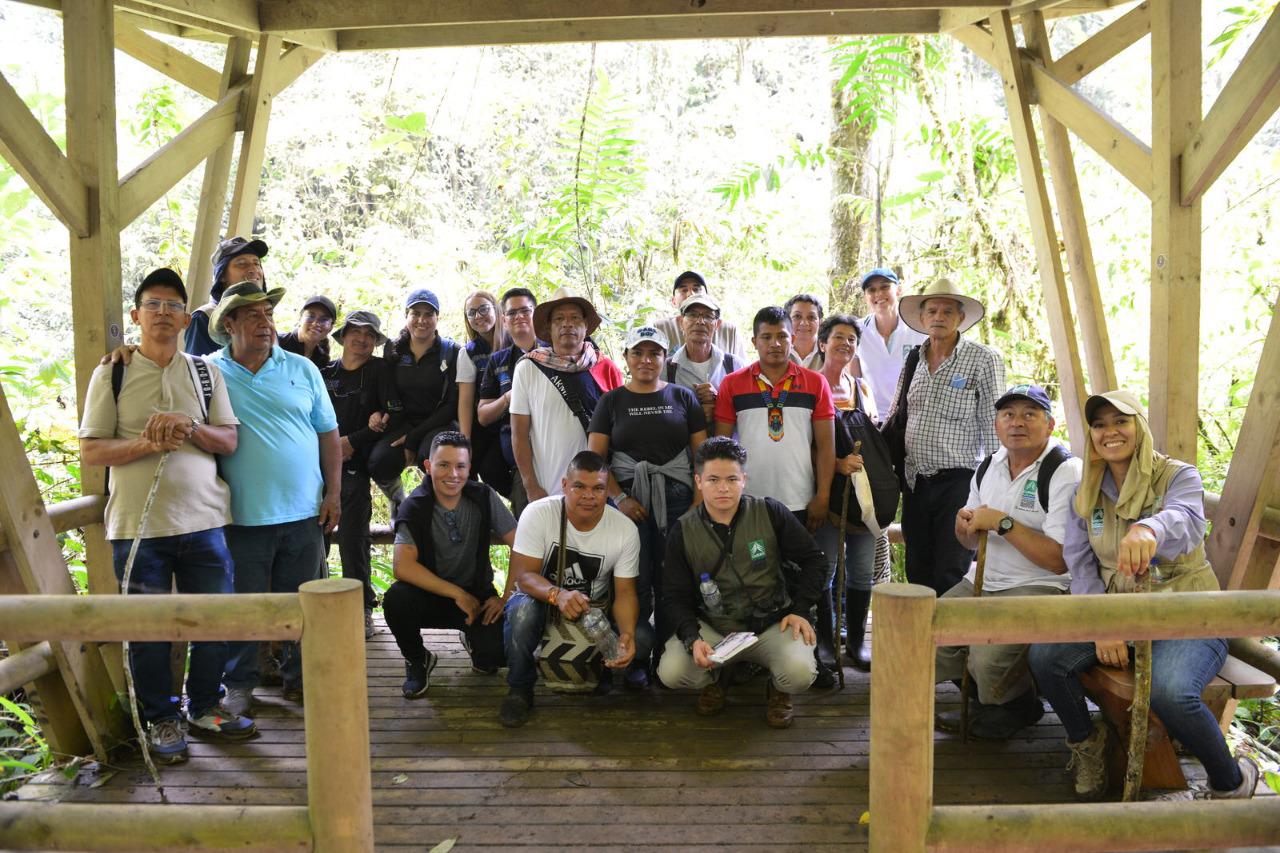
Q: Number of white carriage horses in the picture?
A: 0